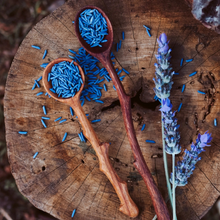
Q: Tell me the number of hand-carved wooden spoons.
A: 2